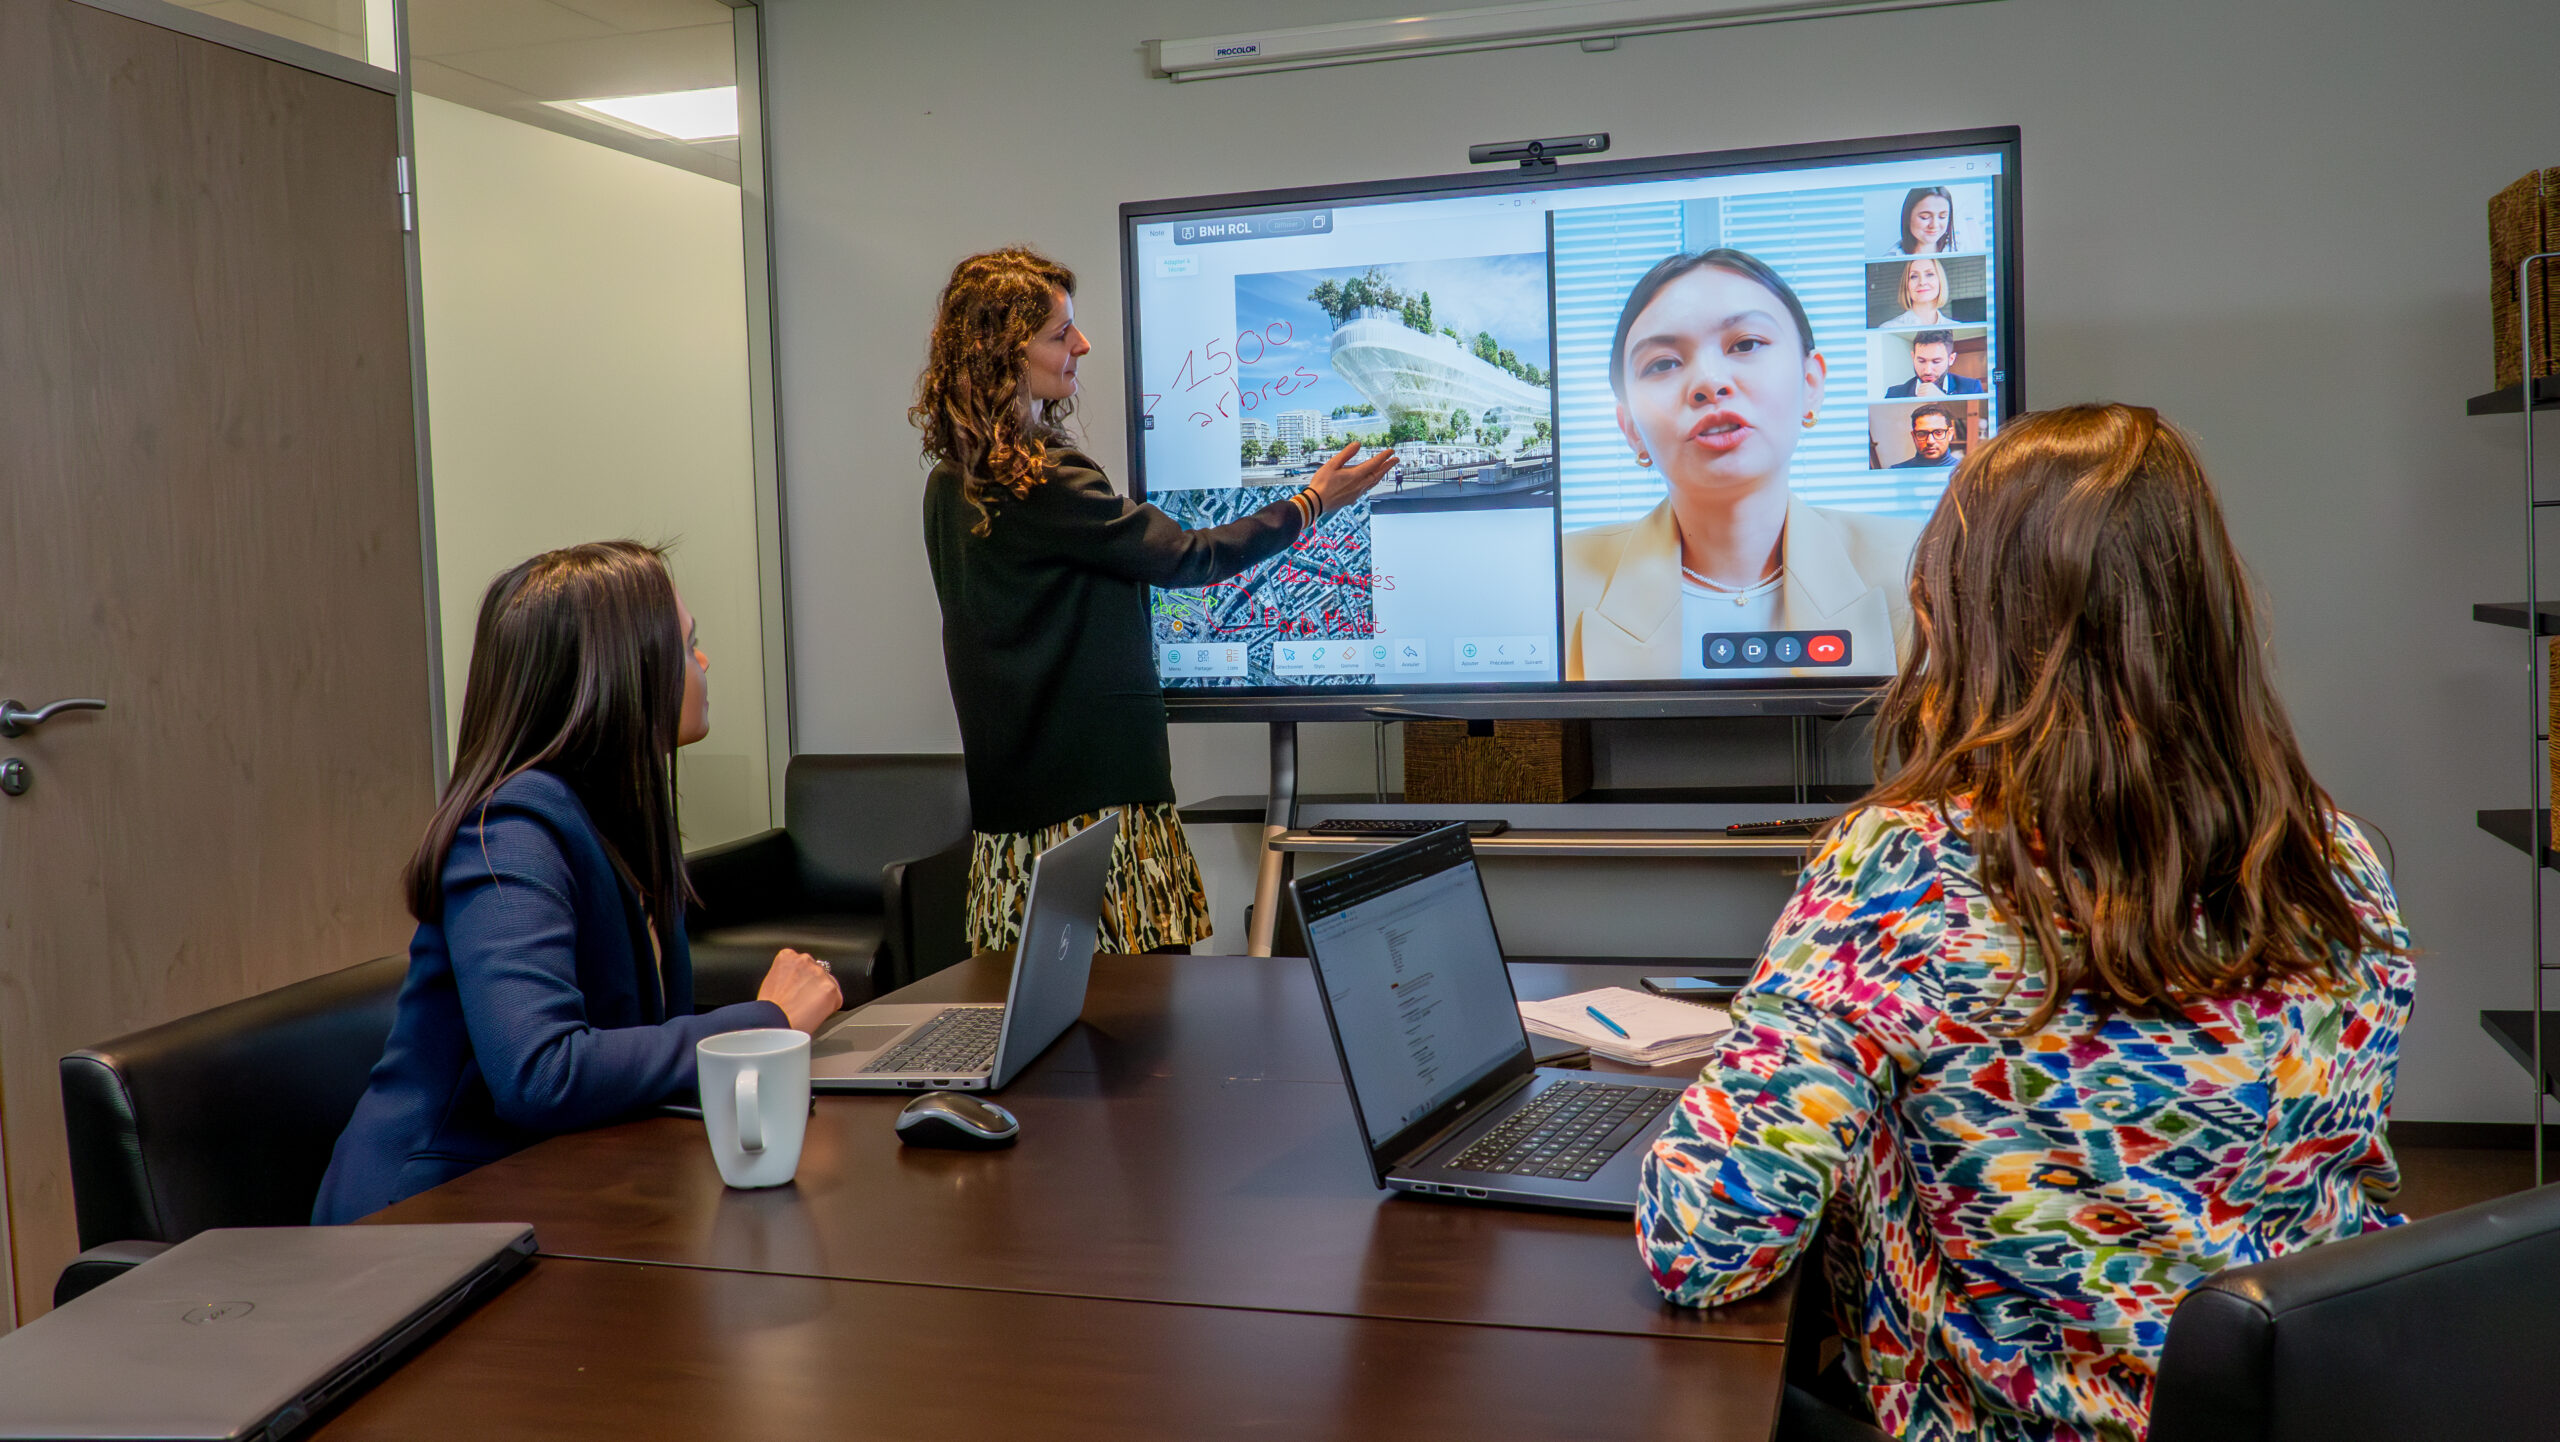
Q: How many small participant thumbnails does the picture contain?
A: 4